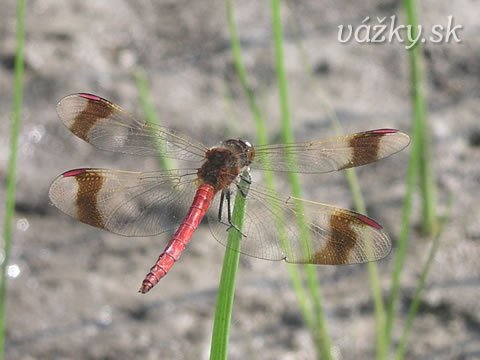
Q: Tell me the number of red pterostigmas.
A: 4